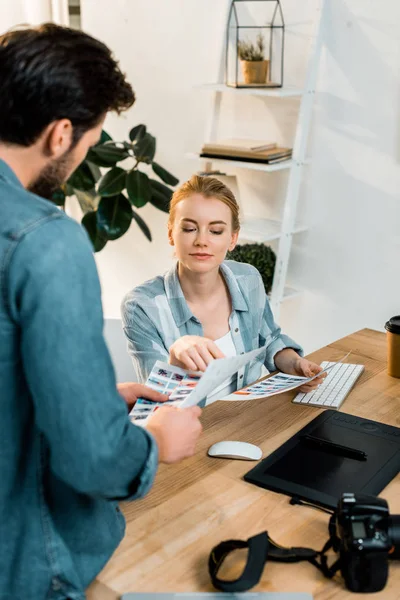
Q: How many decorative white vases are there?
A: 0